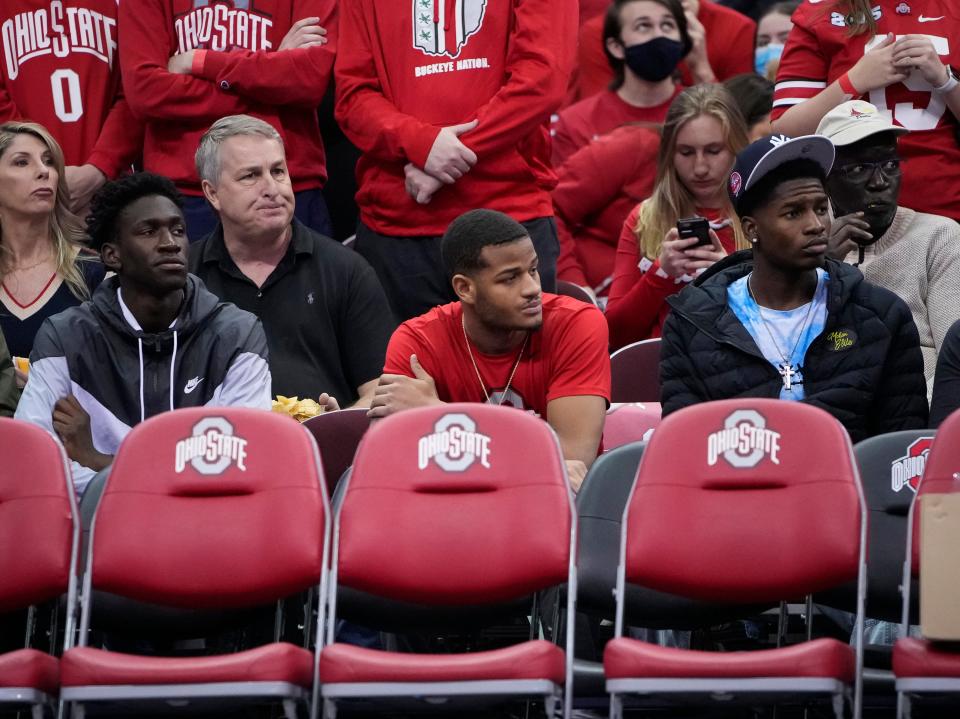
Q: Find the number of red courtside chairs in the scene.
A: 5